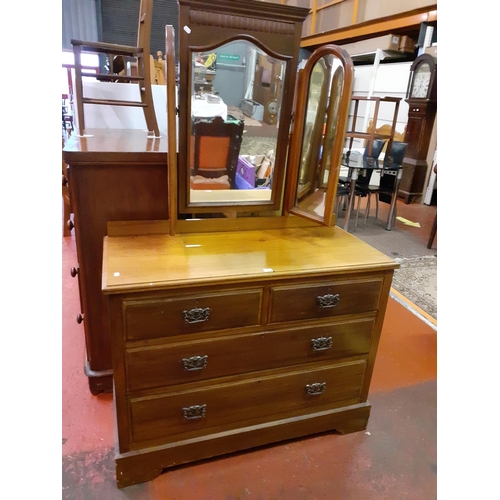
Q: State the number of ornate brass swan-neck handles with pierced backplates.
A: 6